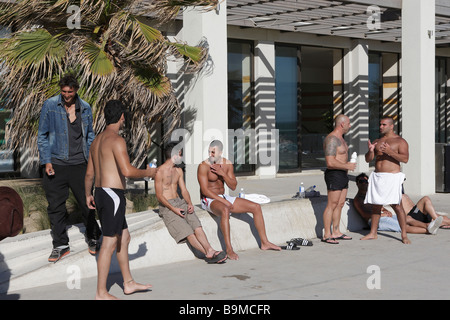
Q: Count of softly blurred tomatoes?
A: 0